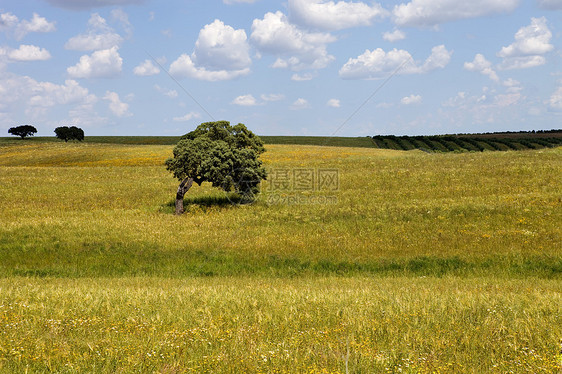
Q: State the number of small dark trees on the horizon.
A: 2